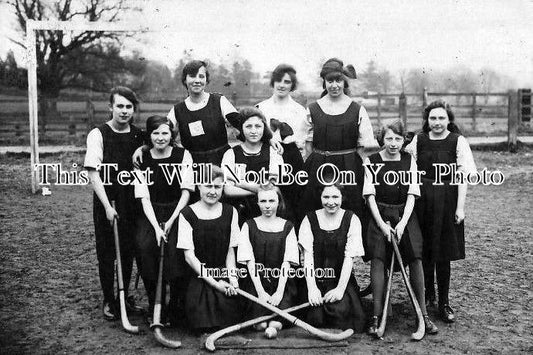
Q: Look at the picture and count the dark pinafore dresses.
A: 10